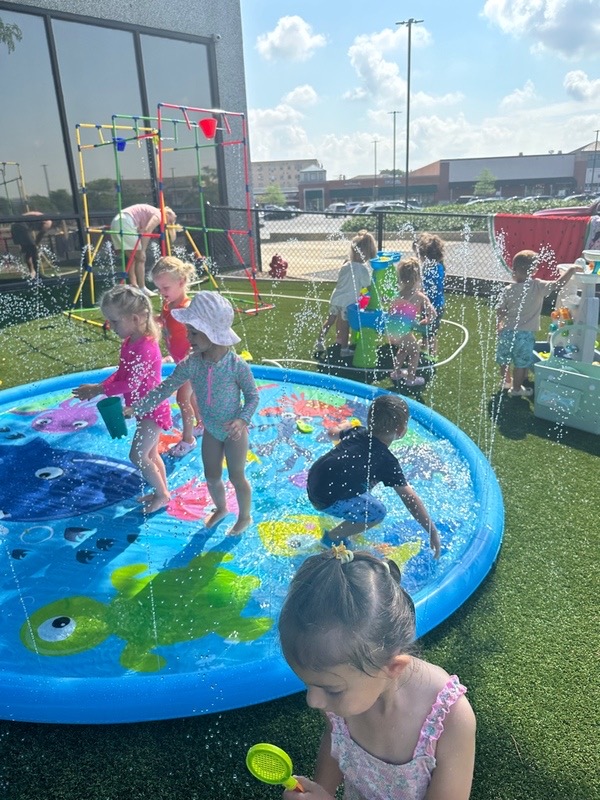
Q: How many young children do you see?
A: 9